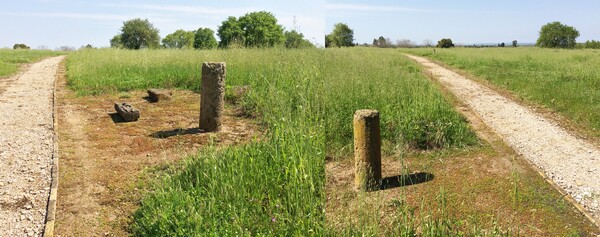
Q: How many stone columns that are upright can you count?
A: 2